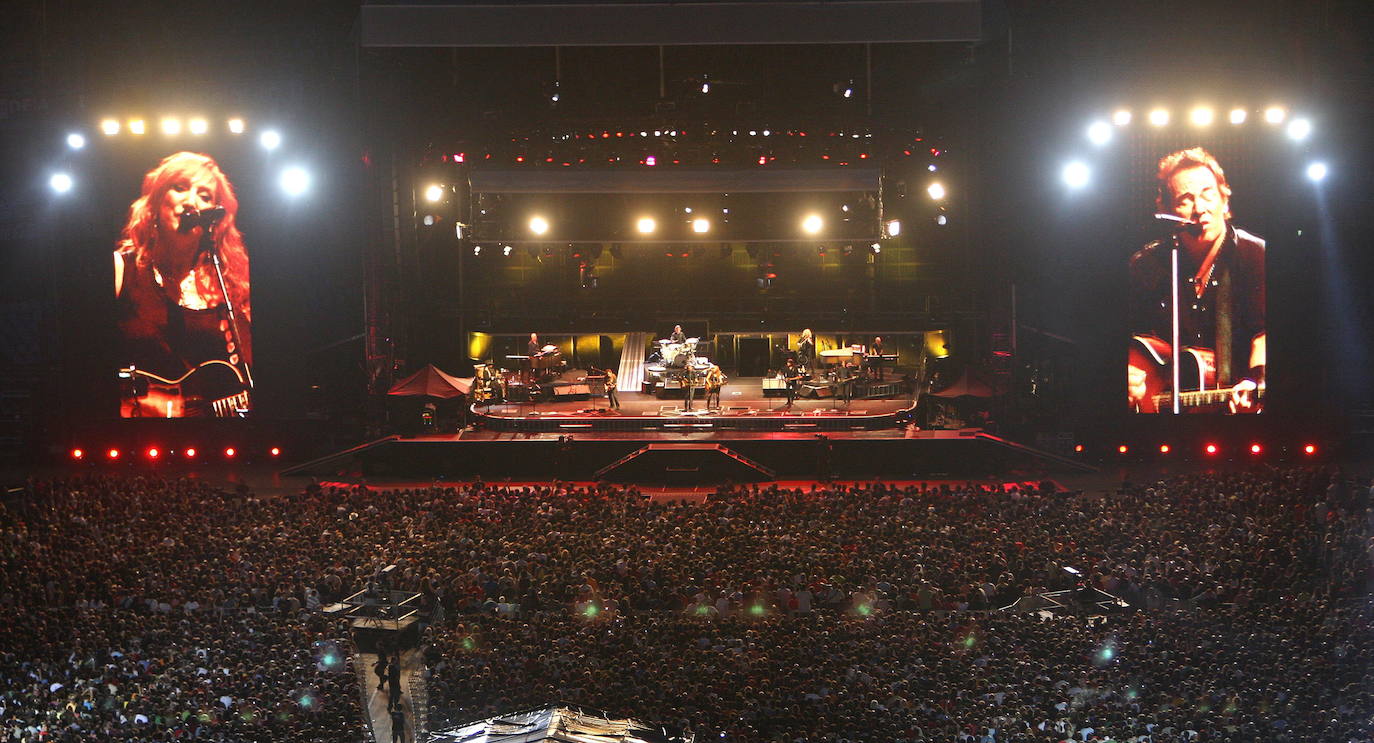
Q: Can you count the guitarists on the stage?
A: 5